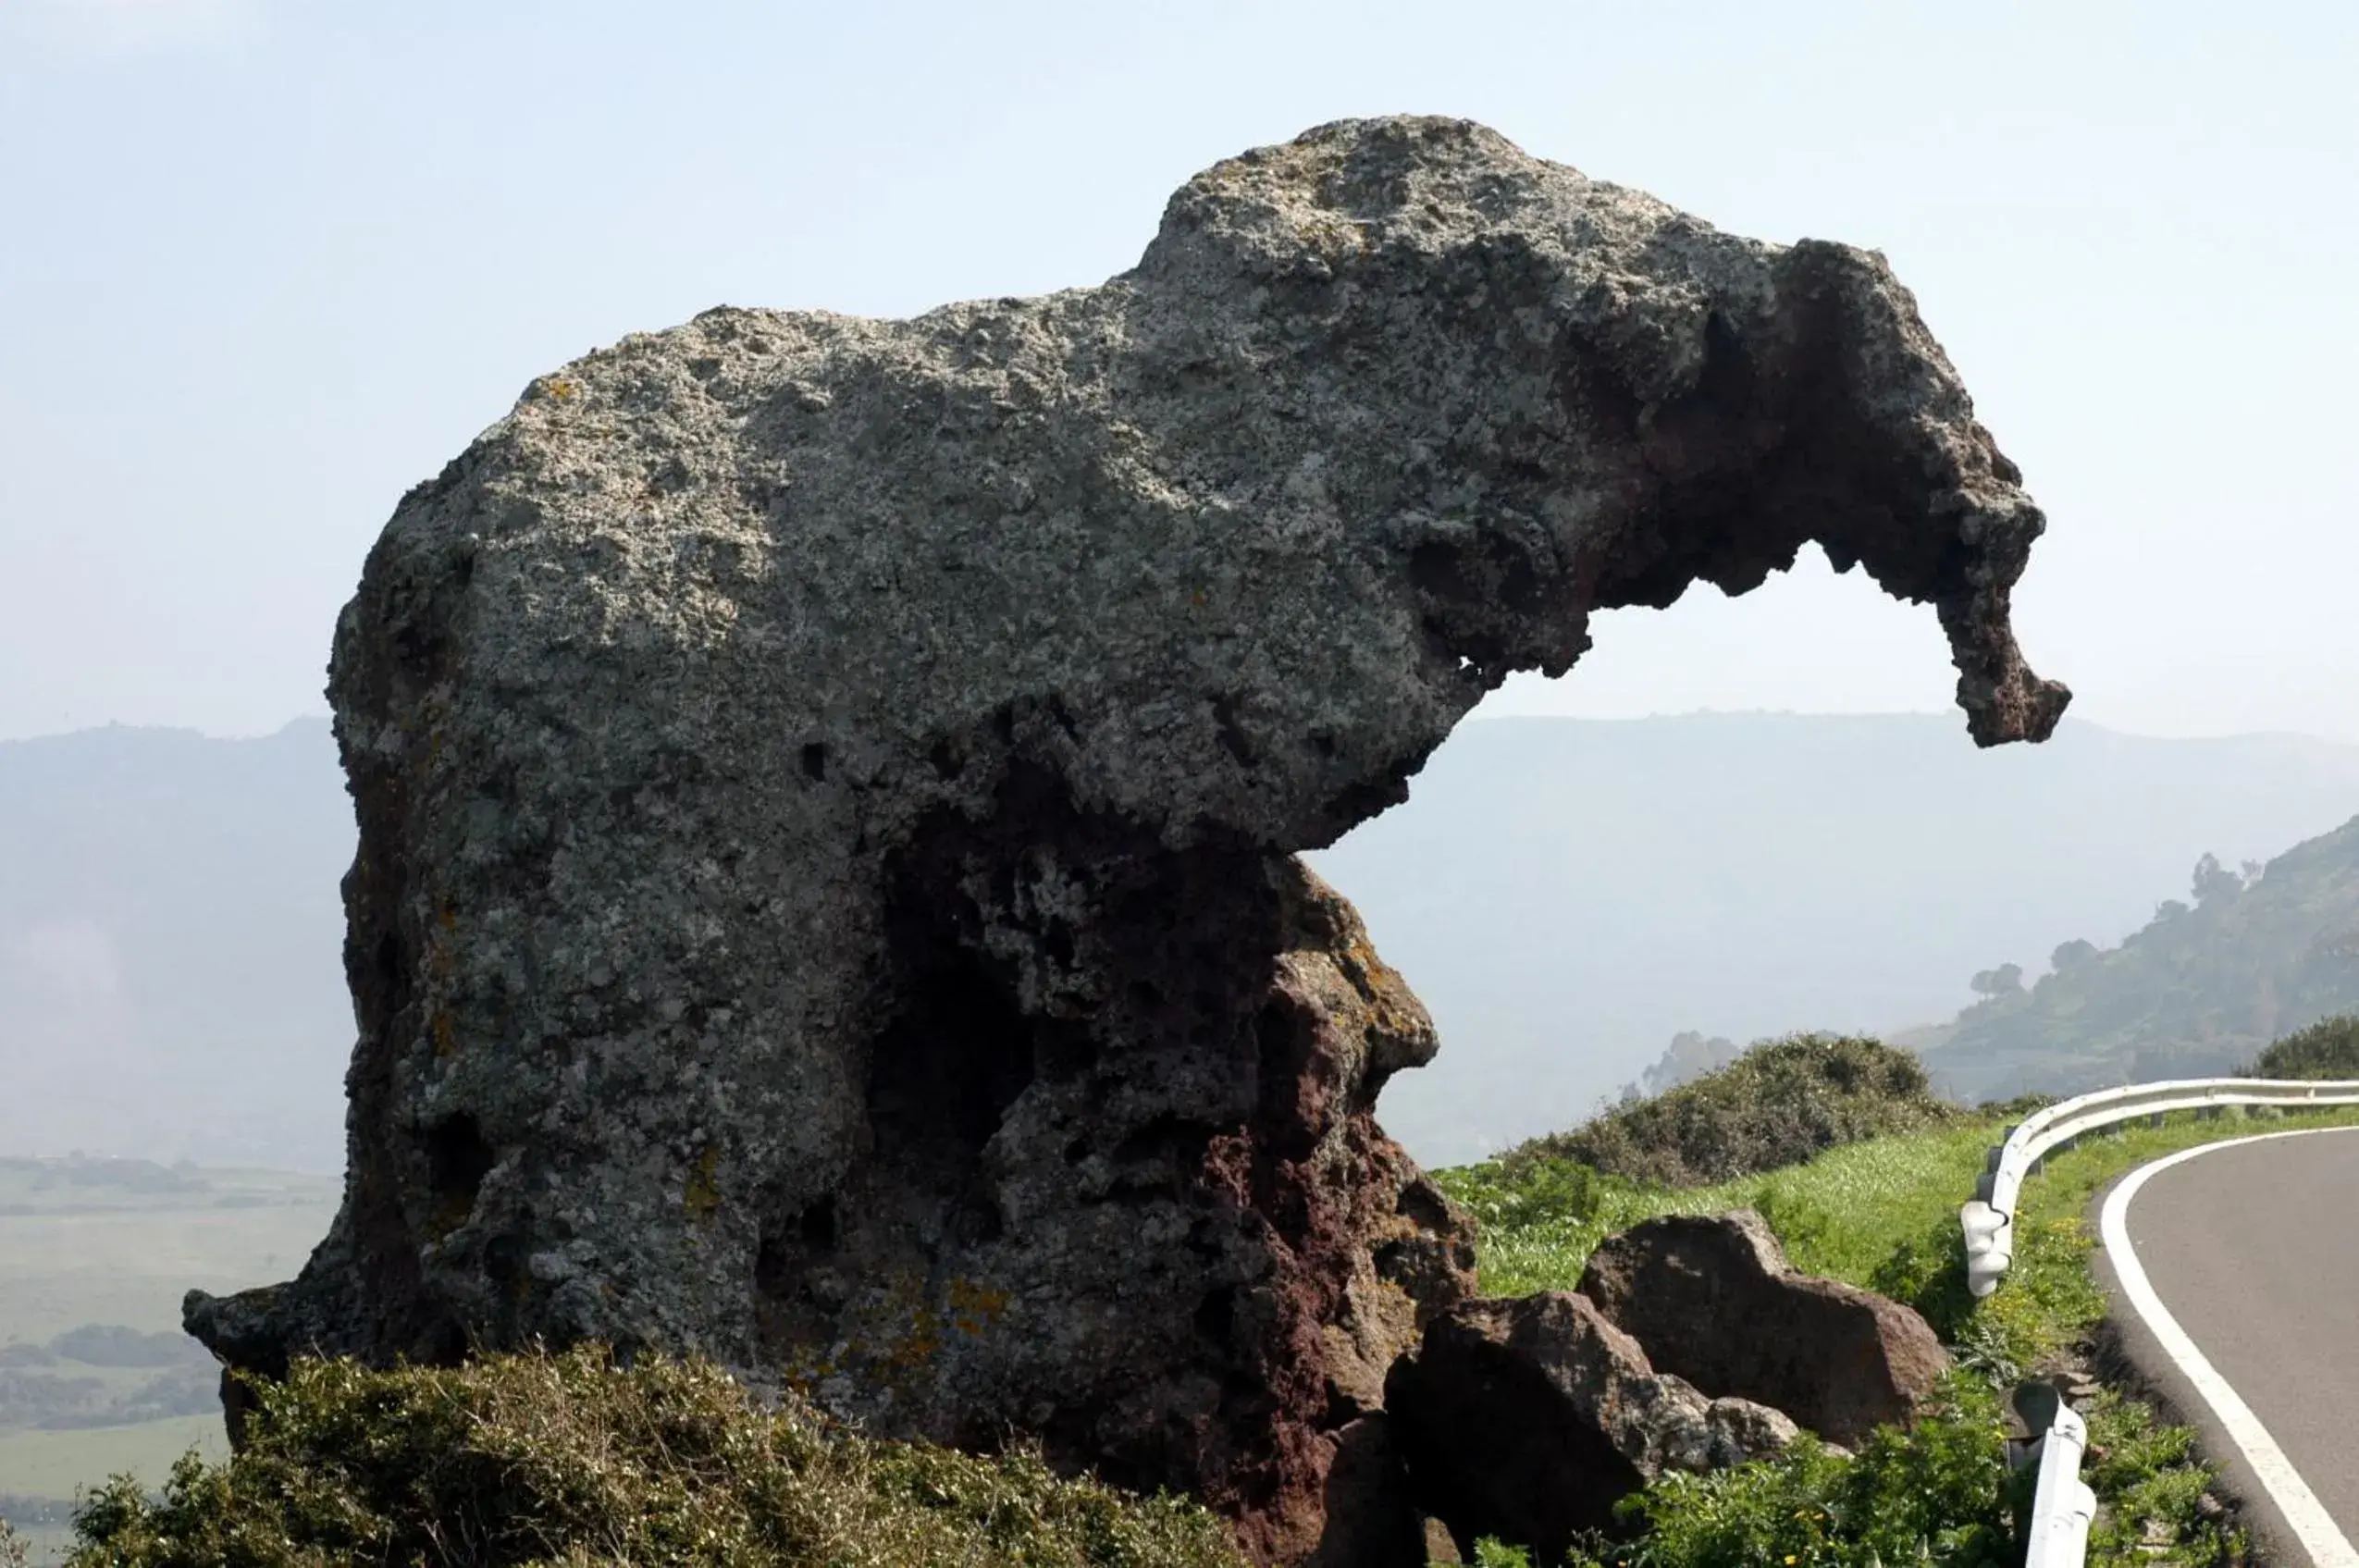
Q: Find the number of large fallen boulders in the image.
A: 2